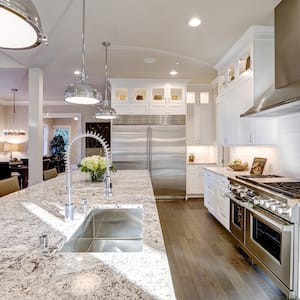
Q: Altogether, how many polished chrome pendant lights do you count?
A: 3